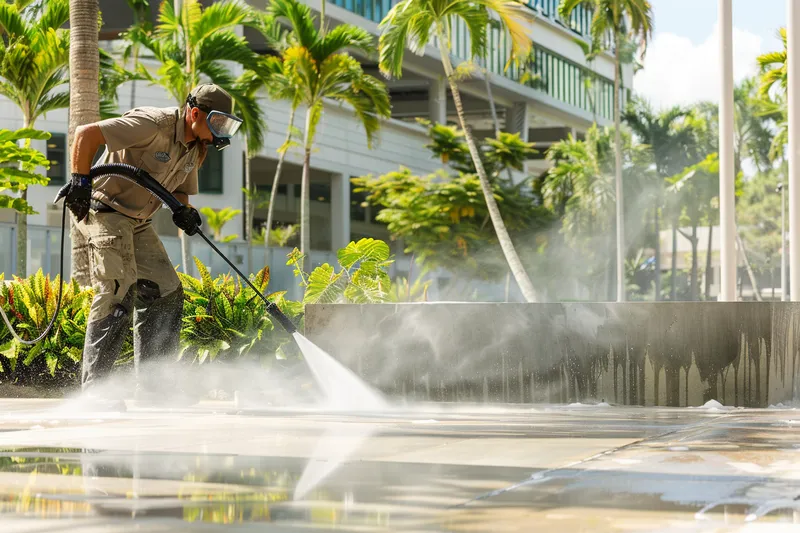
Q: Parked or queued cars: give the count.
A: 0